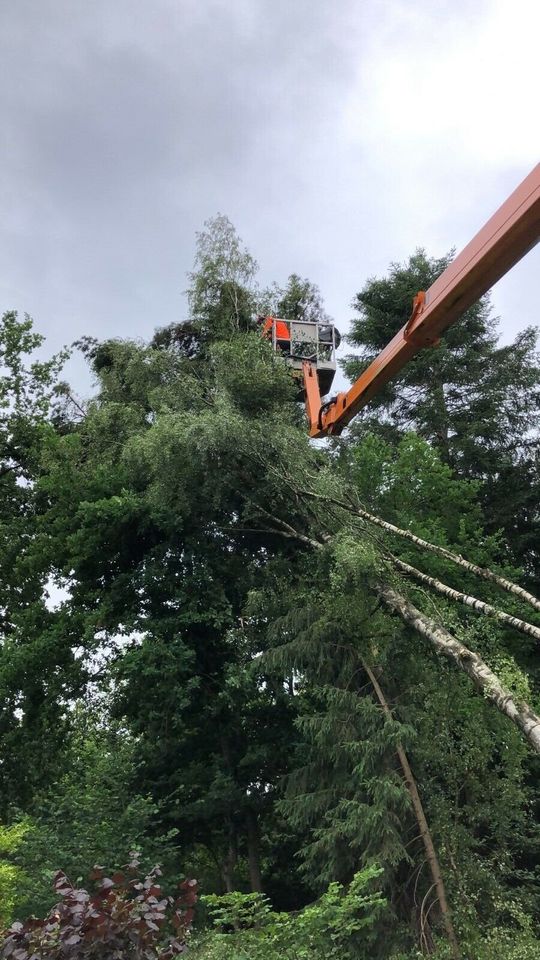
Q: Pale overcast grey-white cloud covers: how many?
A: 1